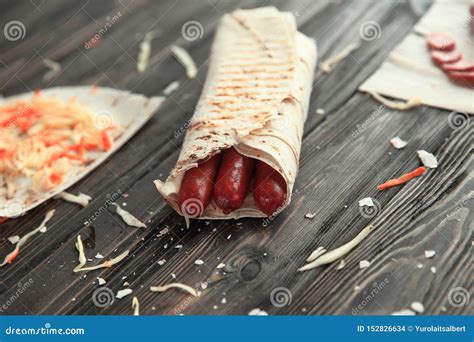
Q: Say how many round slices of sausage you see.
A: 4